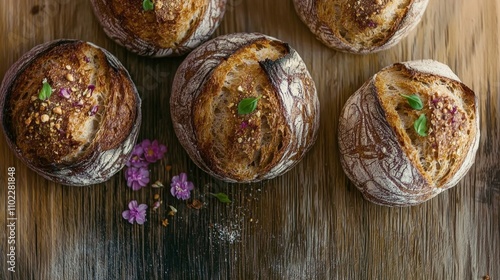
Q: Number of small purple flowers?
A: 5